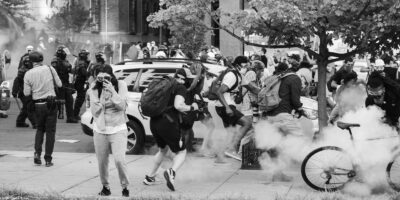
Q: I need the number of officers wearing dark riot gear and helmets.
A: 4